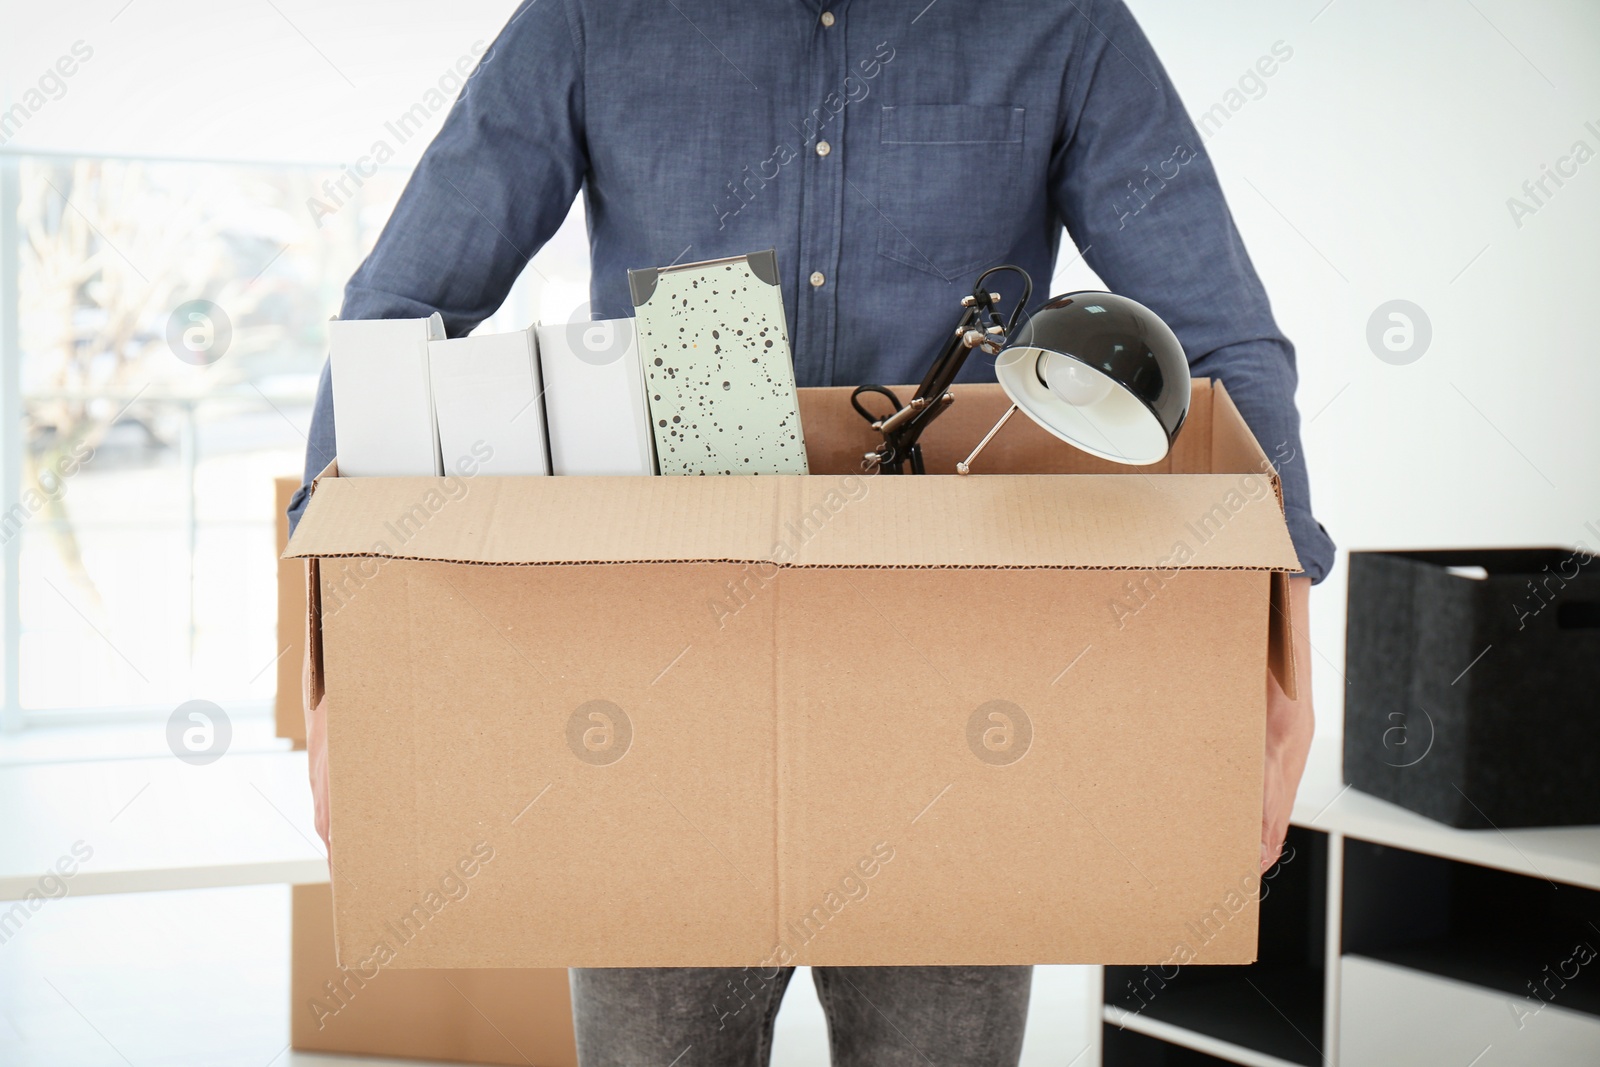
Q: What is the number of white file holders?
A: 3